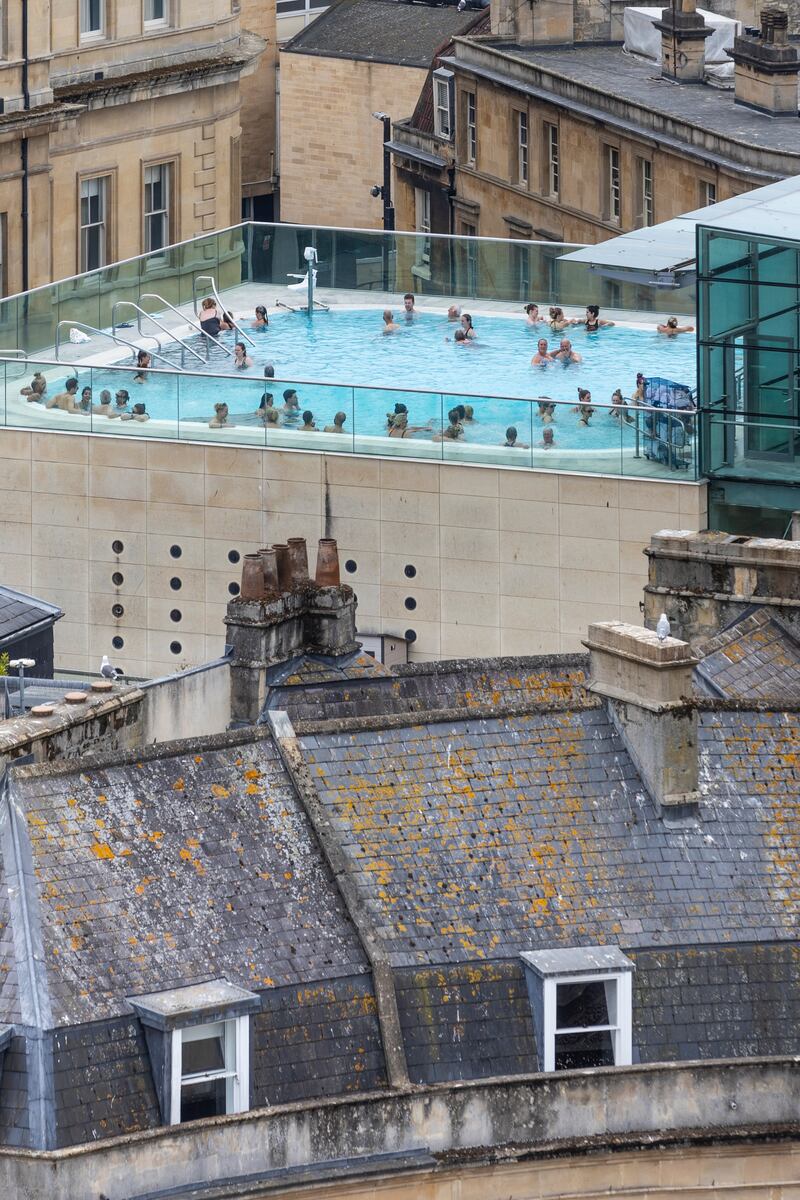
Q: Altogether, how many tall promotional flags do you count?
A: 0